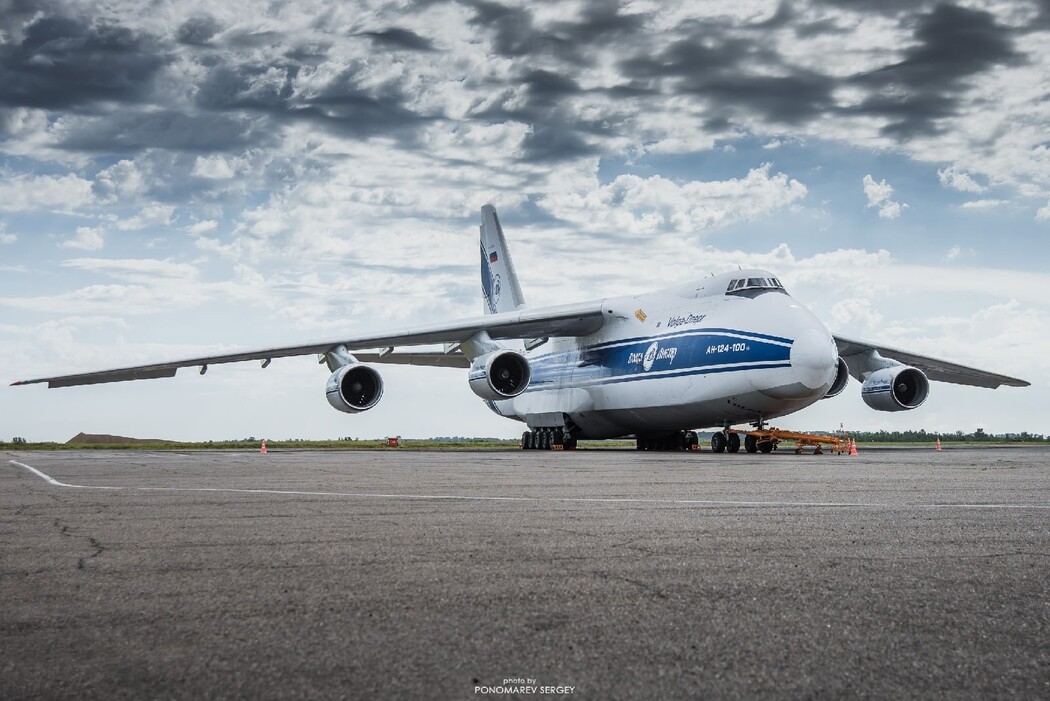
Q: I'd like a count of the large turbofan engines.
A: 4